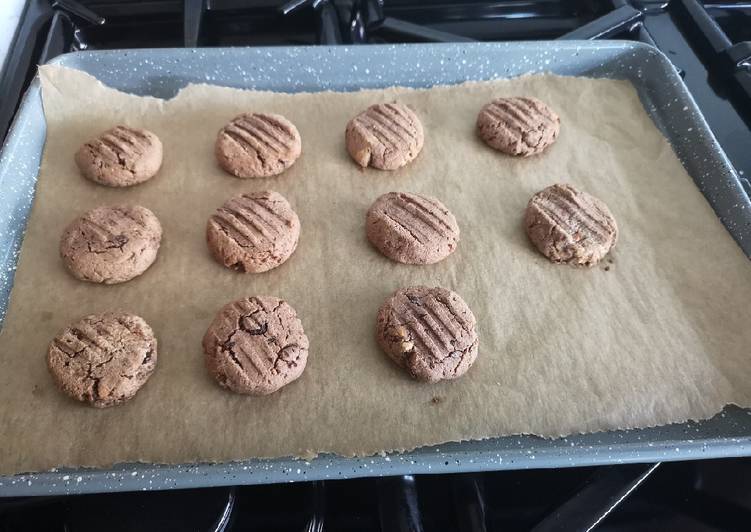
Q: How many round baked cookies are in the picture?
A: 11